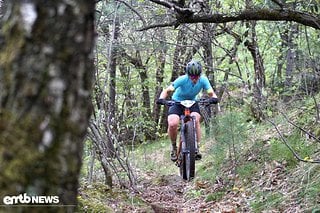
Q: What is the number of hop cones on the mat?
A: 0